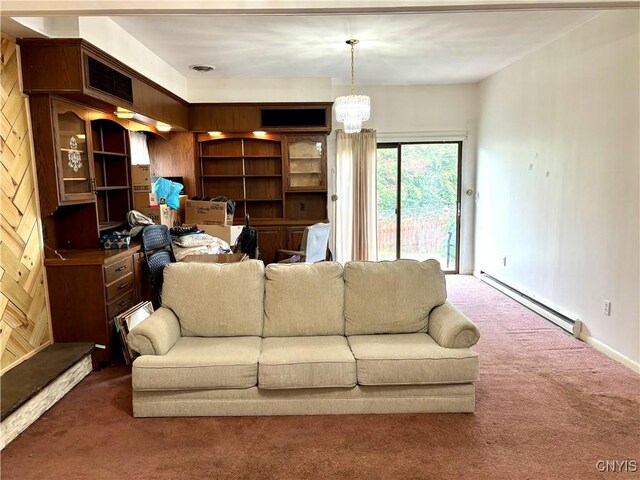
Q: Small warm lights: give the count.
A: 4